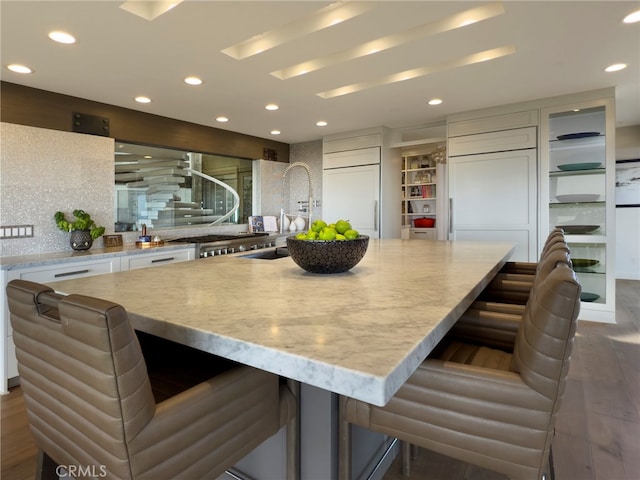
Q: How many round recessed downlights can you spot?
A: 11